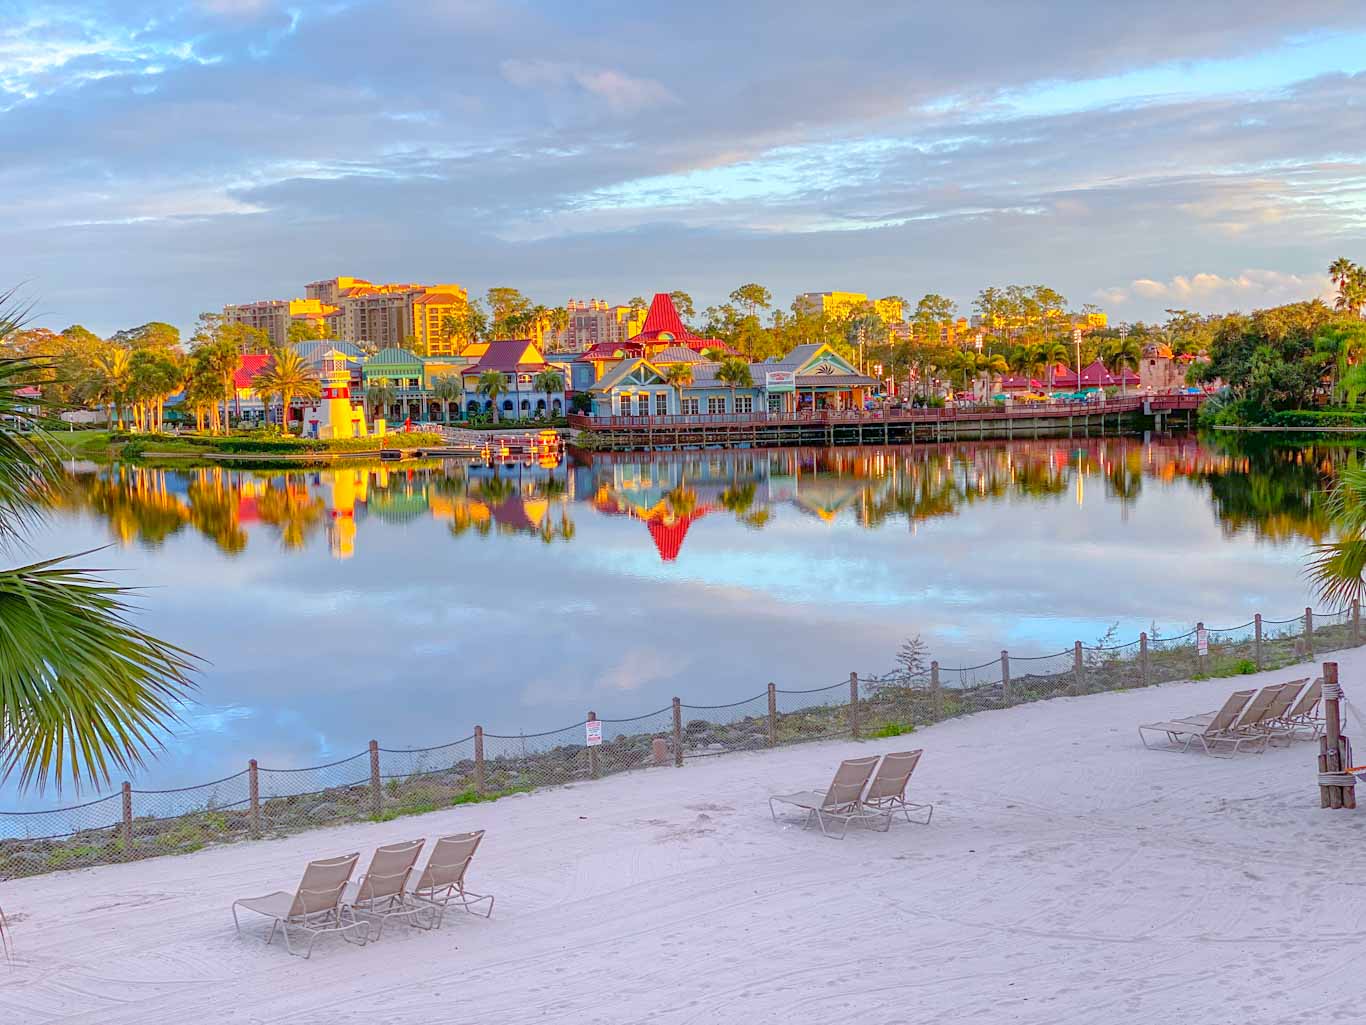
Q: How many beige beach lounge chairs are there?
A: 9